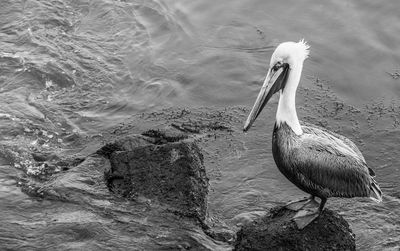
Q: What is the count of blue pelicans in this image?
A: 0